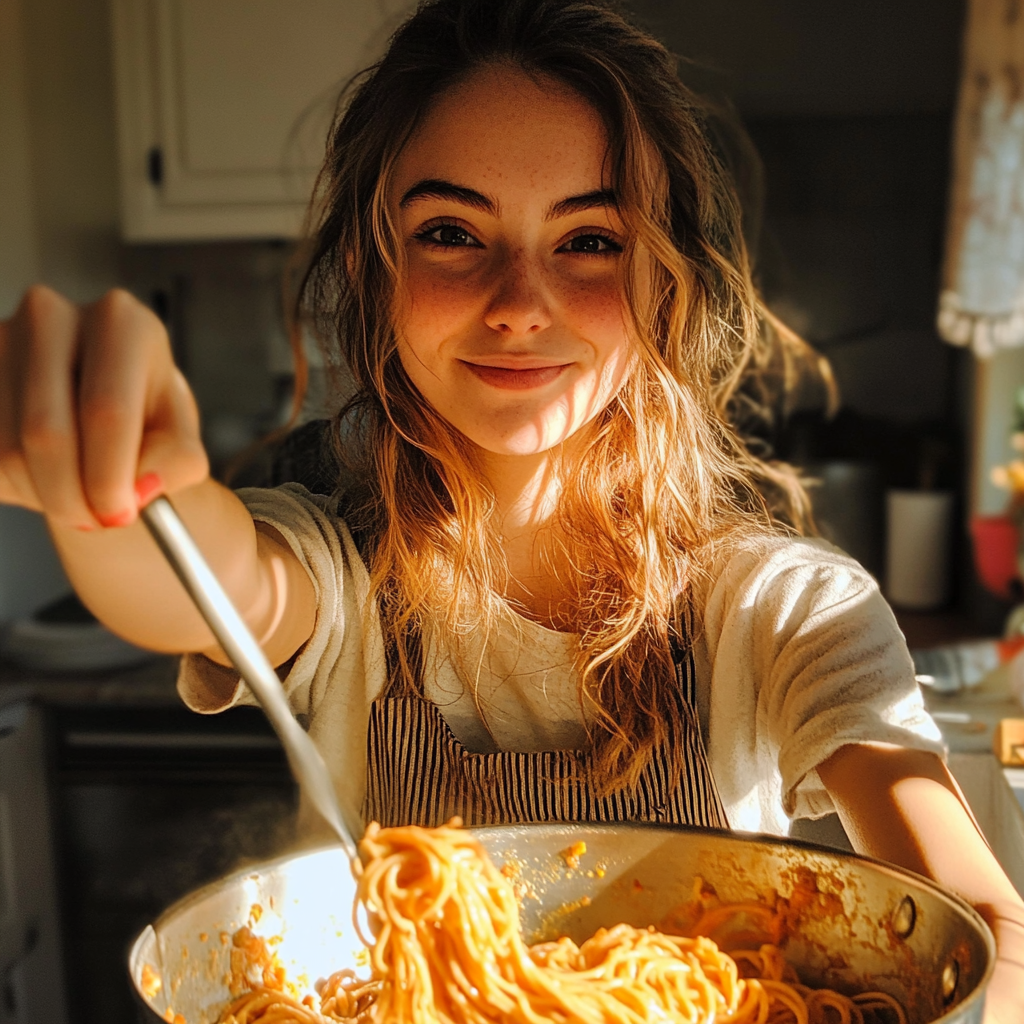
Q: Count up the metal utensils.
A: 1